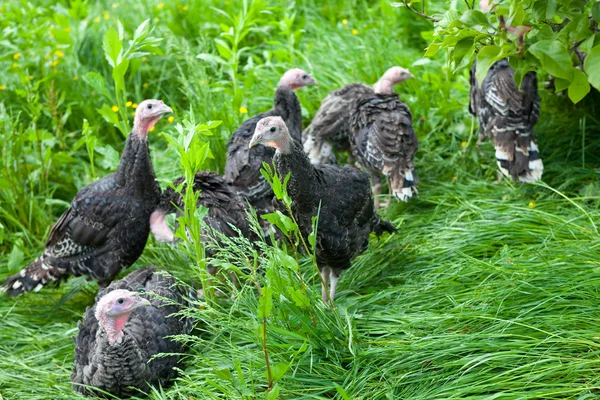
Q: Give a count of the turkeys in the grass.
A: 8